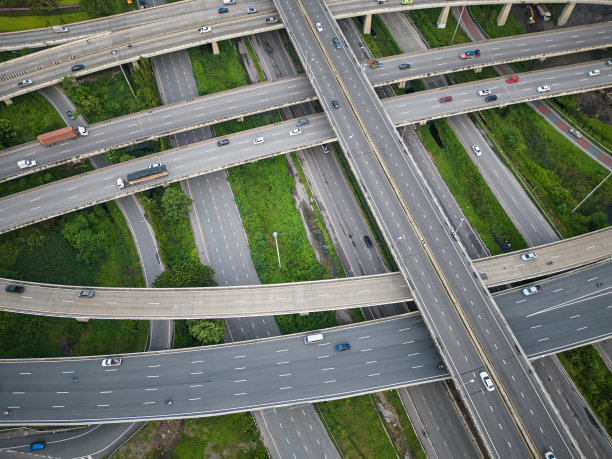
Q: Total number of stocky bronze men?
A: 0